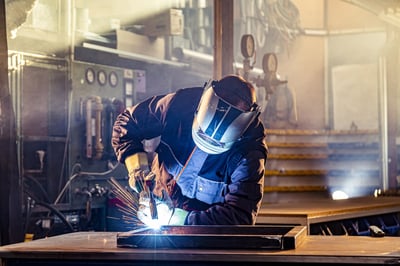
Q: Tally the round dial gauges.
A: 5